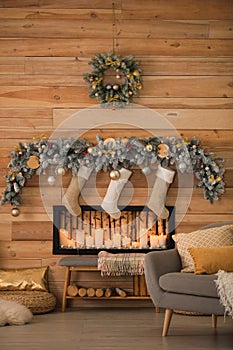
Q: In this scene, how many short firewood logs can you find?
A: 6